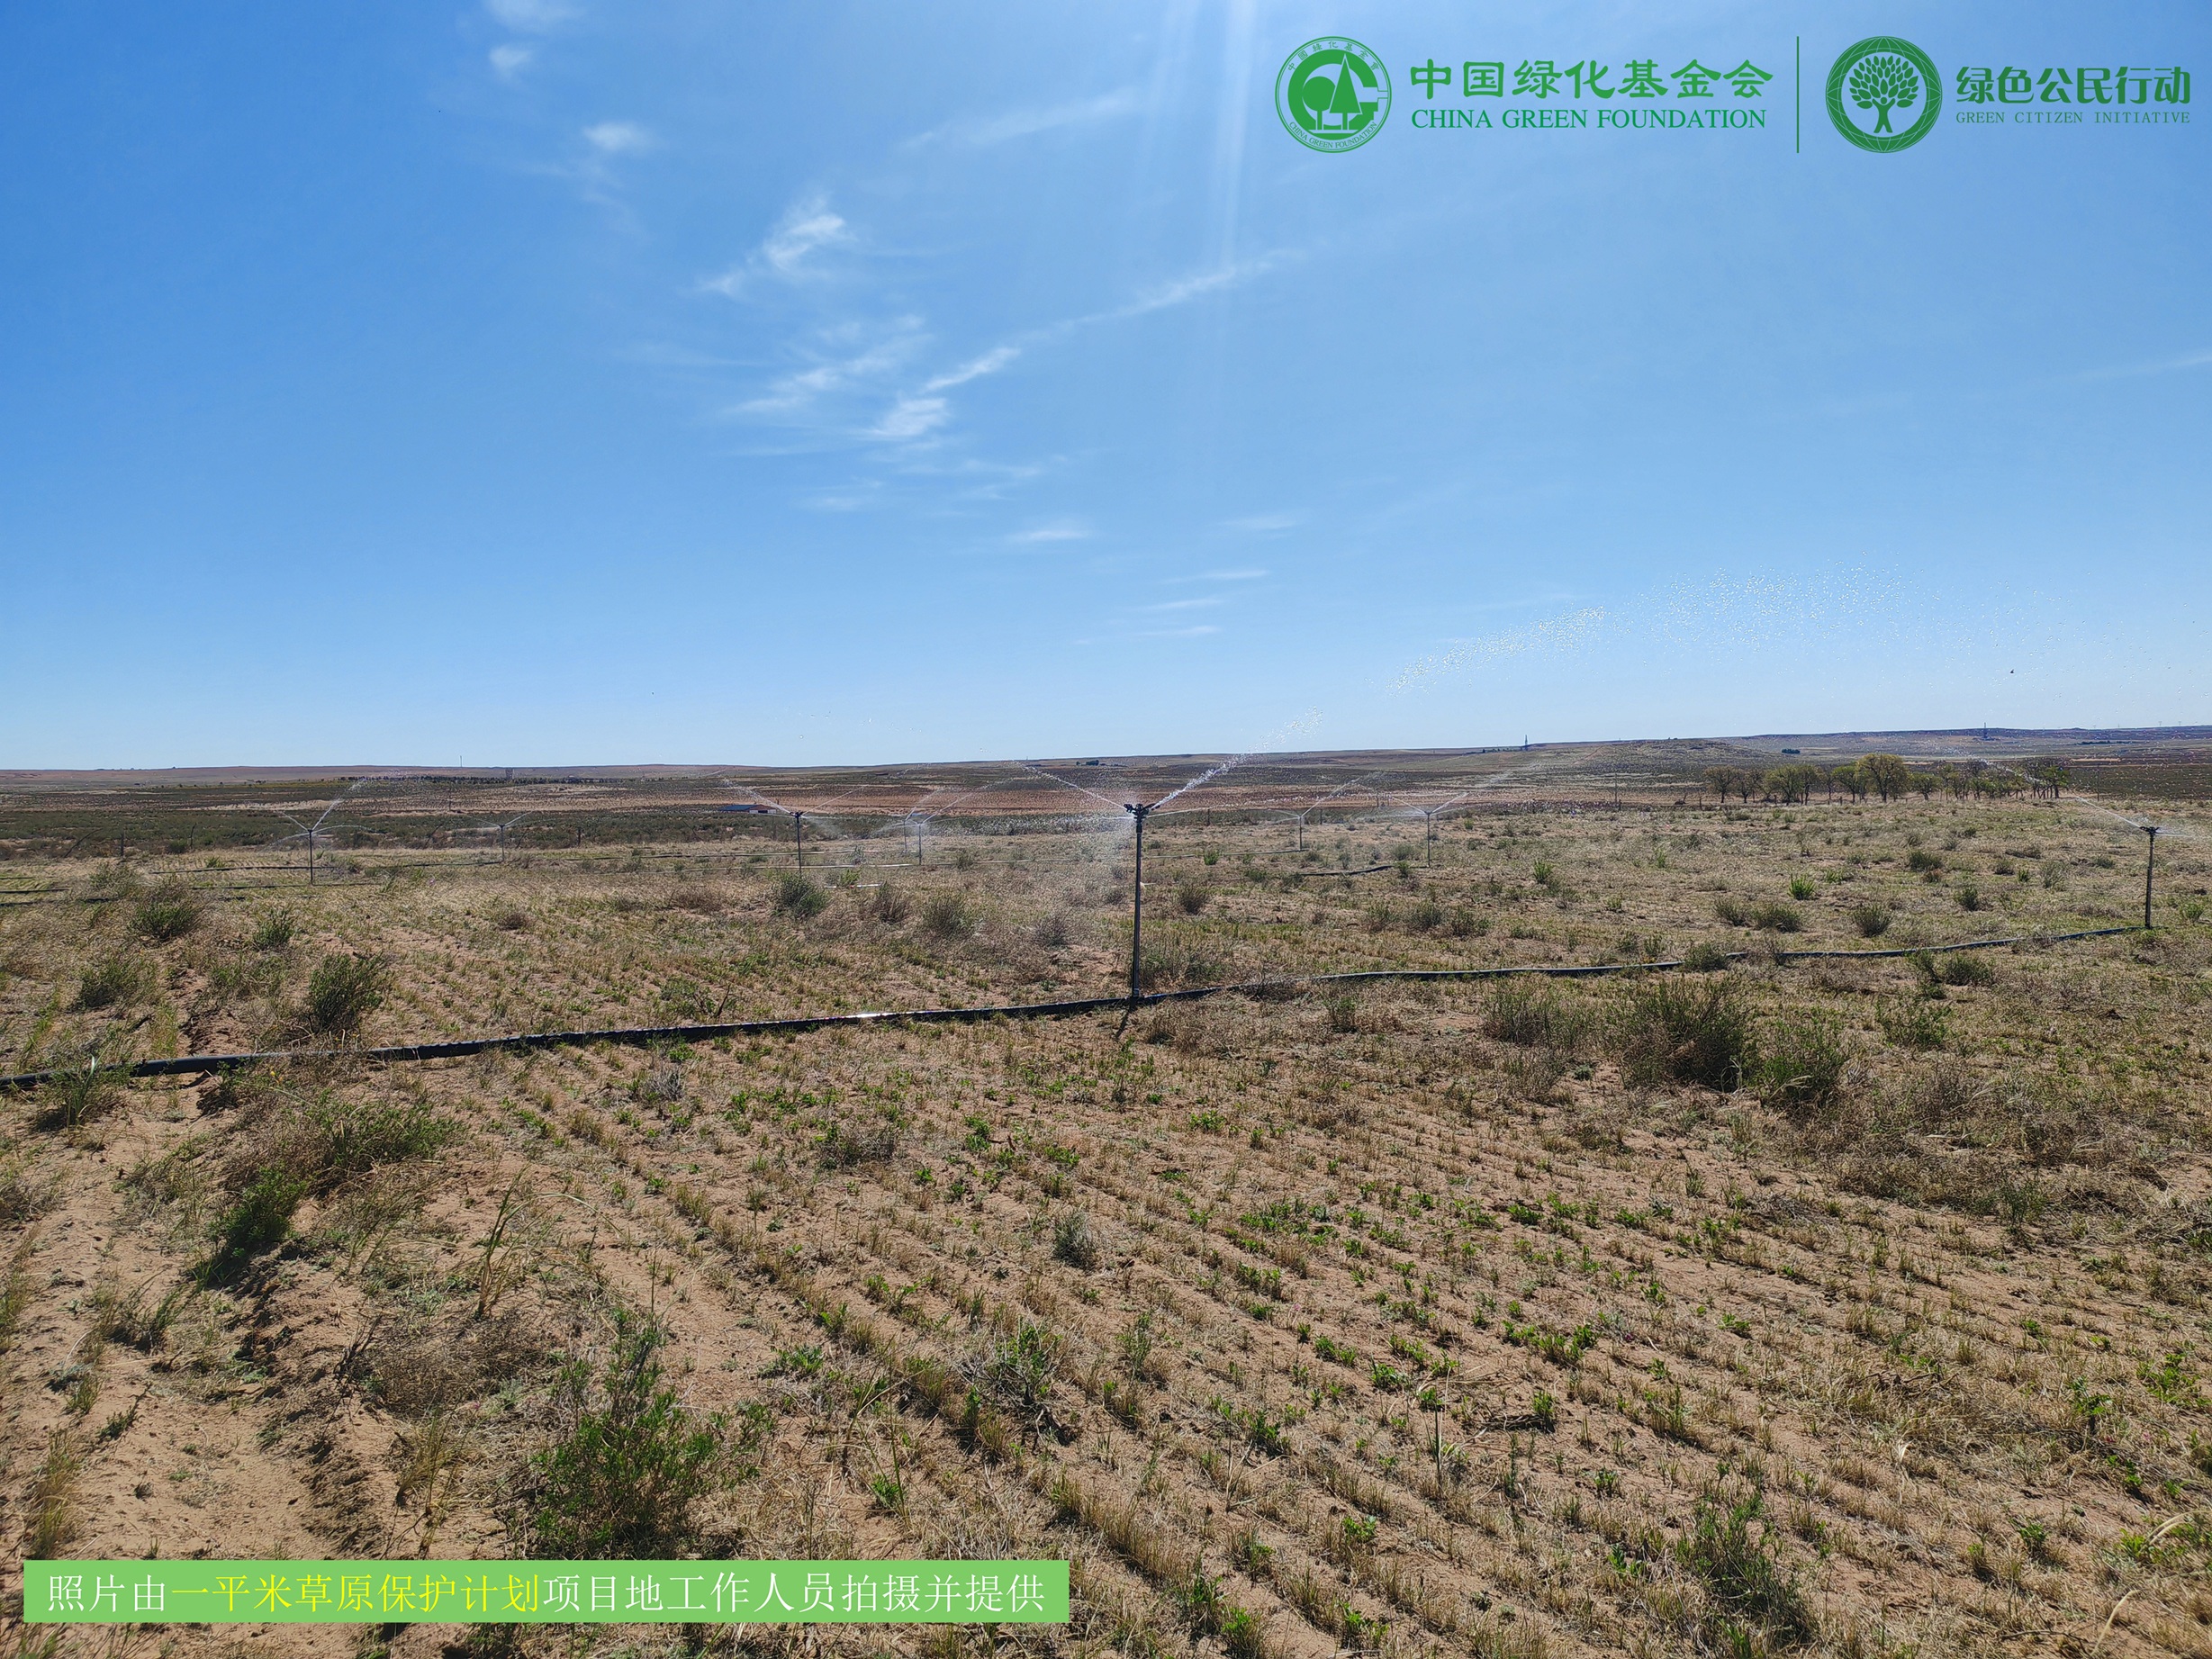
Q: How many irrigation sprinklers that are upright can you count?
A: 9